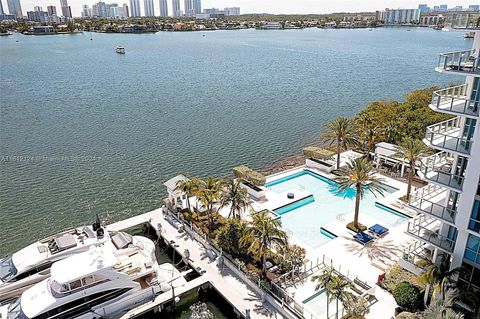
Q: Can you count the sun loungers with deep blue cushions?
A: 2